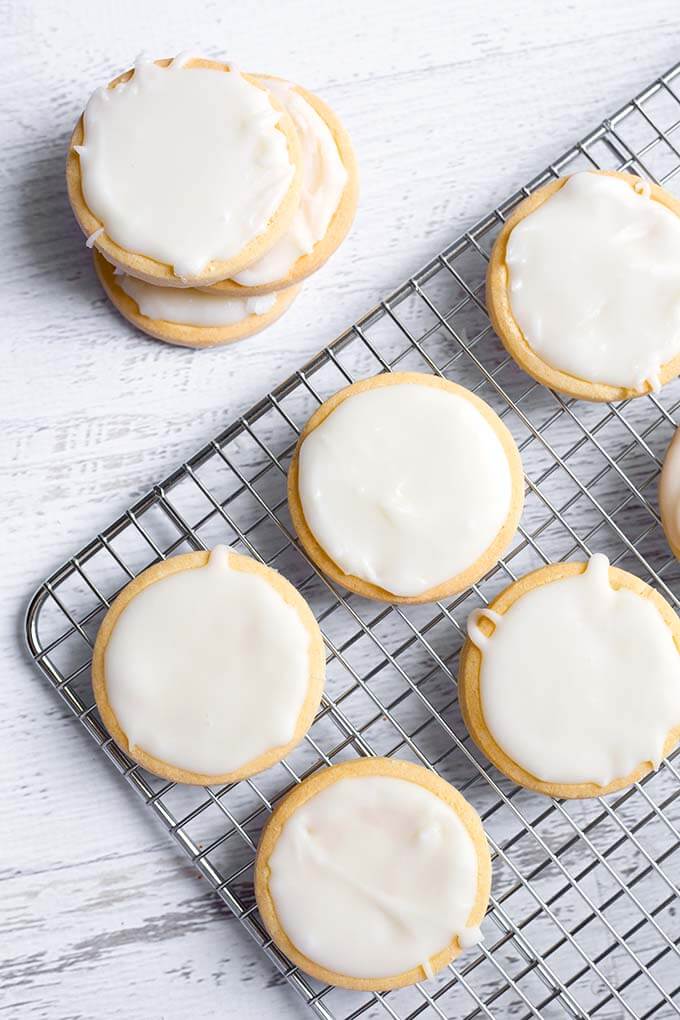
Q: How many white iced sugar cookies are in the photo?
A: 9